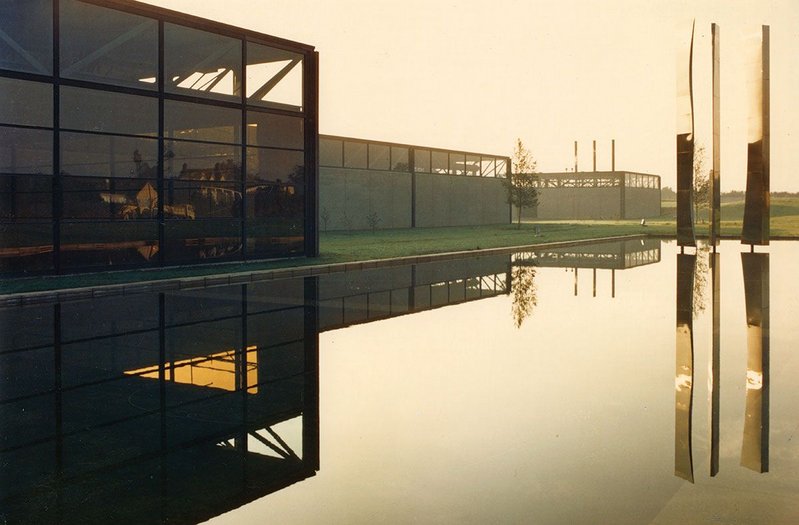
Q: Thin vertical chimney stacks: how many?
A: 3